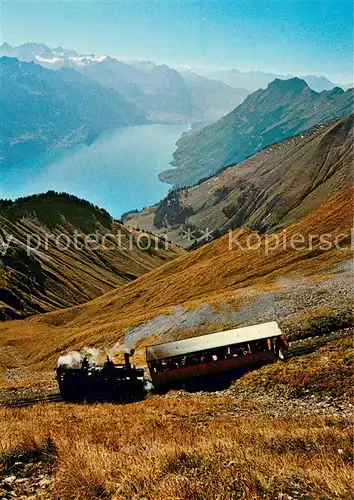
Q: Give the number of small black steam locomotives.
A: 1